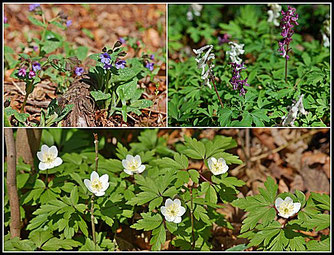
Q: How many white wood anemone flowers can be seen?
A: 6